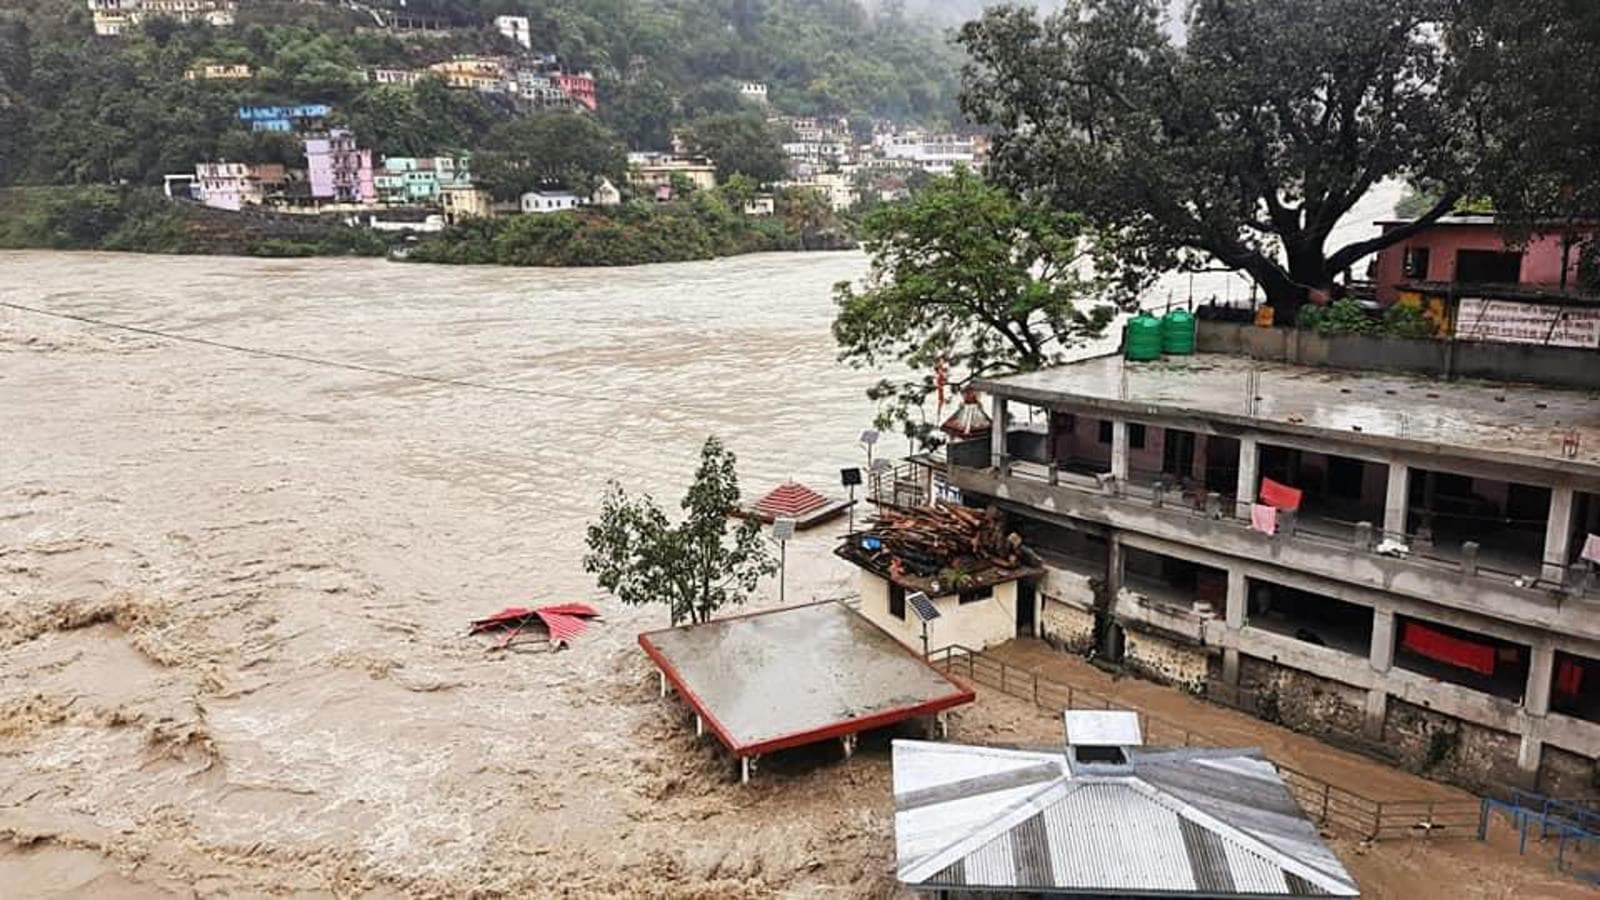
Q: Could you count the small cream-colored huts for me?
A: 1